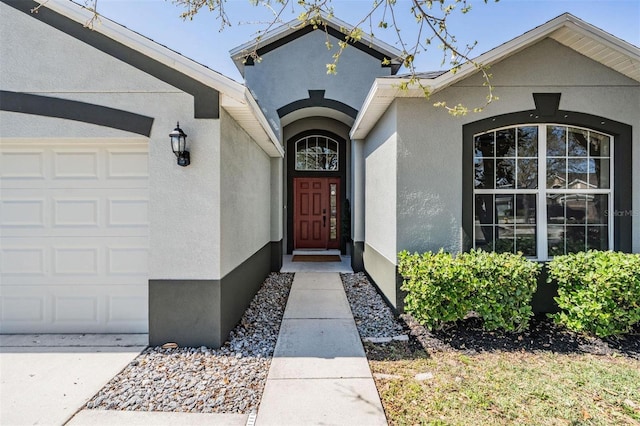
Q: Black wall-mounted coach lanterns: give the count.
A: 1